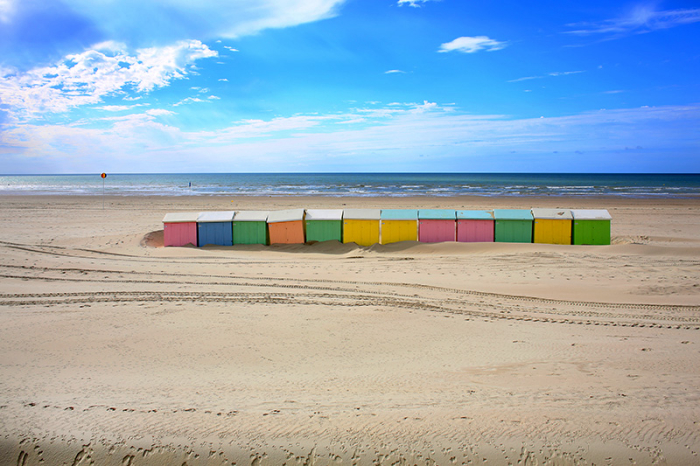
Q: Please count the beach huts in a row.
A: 12